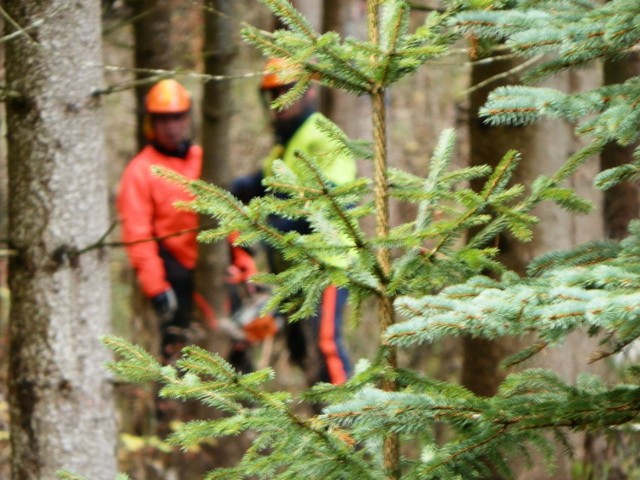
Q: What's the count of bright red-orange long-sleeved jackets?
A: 1